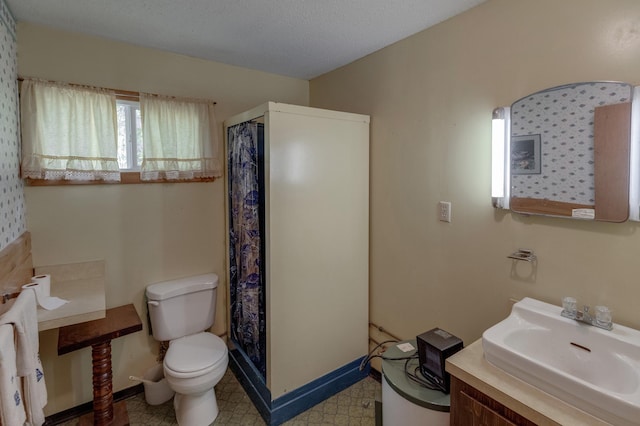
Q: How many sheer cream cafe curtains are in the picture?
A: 2